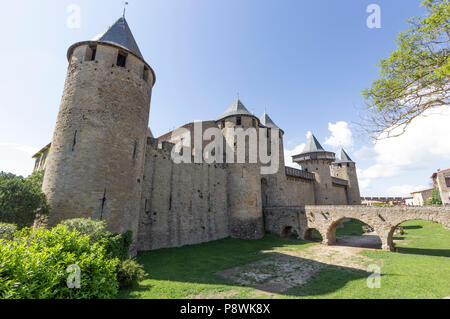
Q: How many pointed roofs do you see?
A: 5